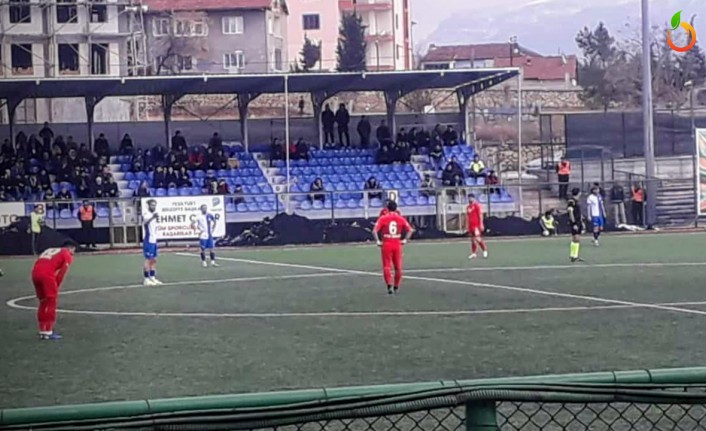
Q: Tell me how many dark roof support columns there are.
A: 7